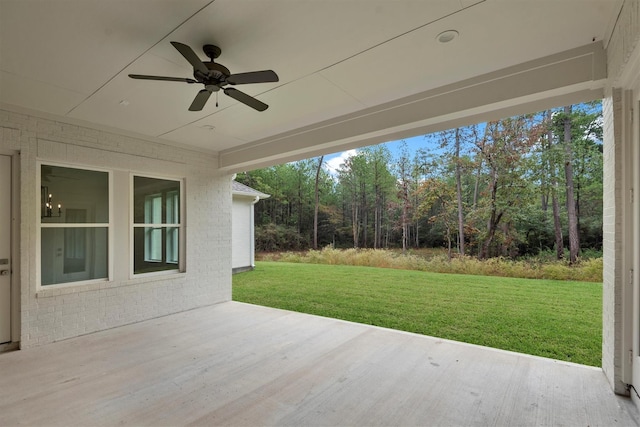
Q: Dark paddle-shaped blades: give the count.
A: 5